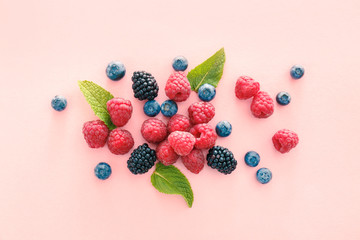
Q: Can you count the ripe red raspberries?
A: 14